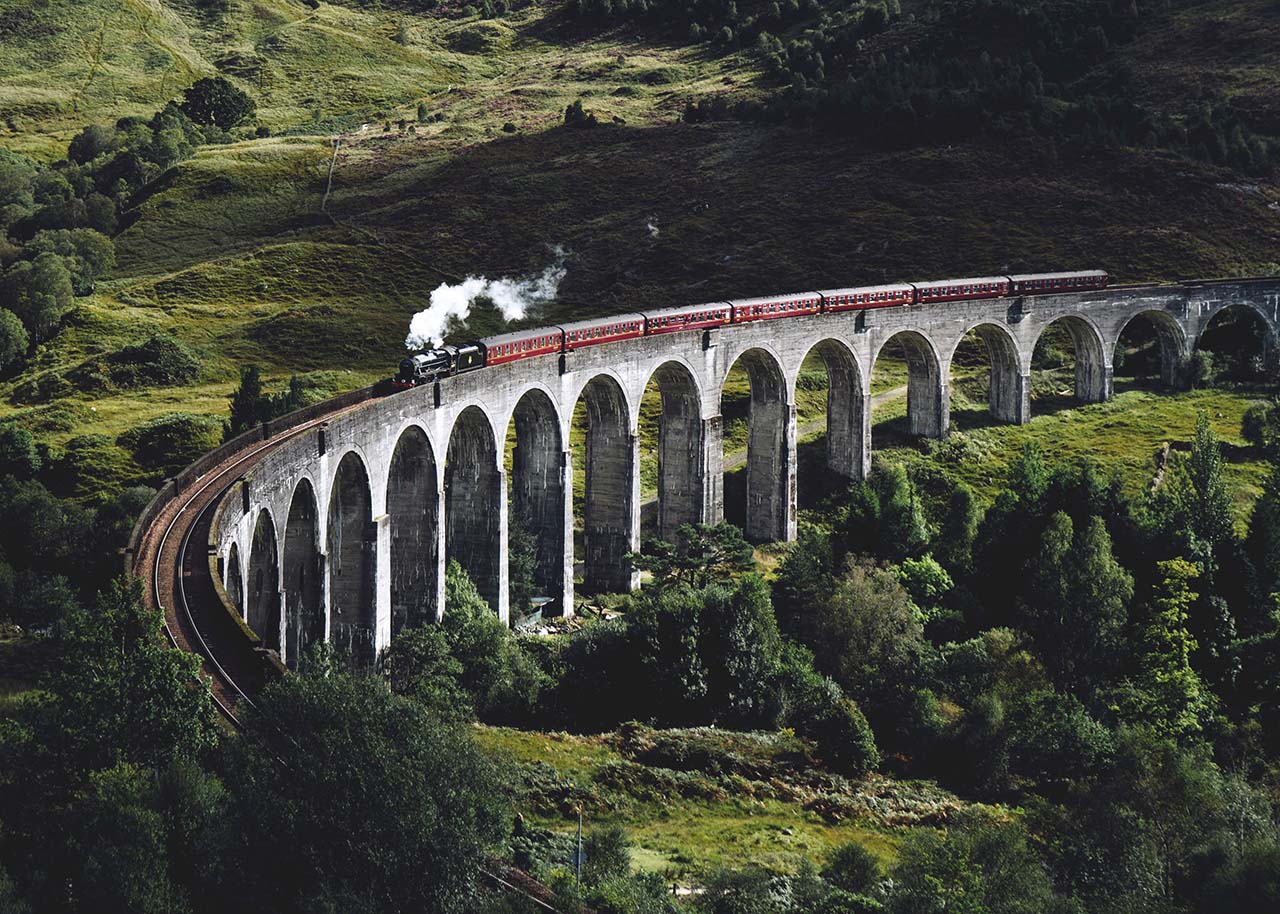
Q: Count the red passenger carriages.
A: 7